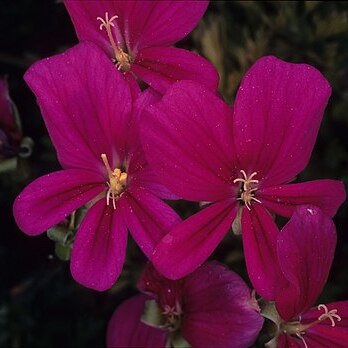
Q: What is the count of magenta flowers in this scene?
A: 5